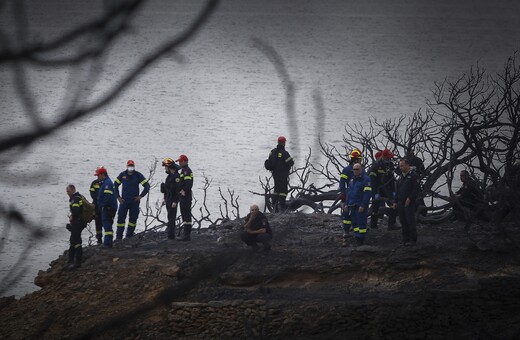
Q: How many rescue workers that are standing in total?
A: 12